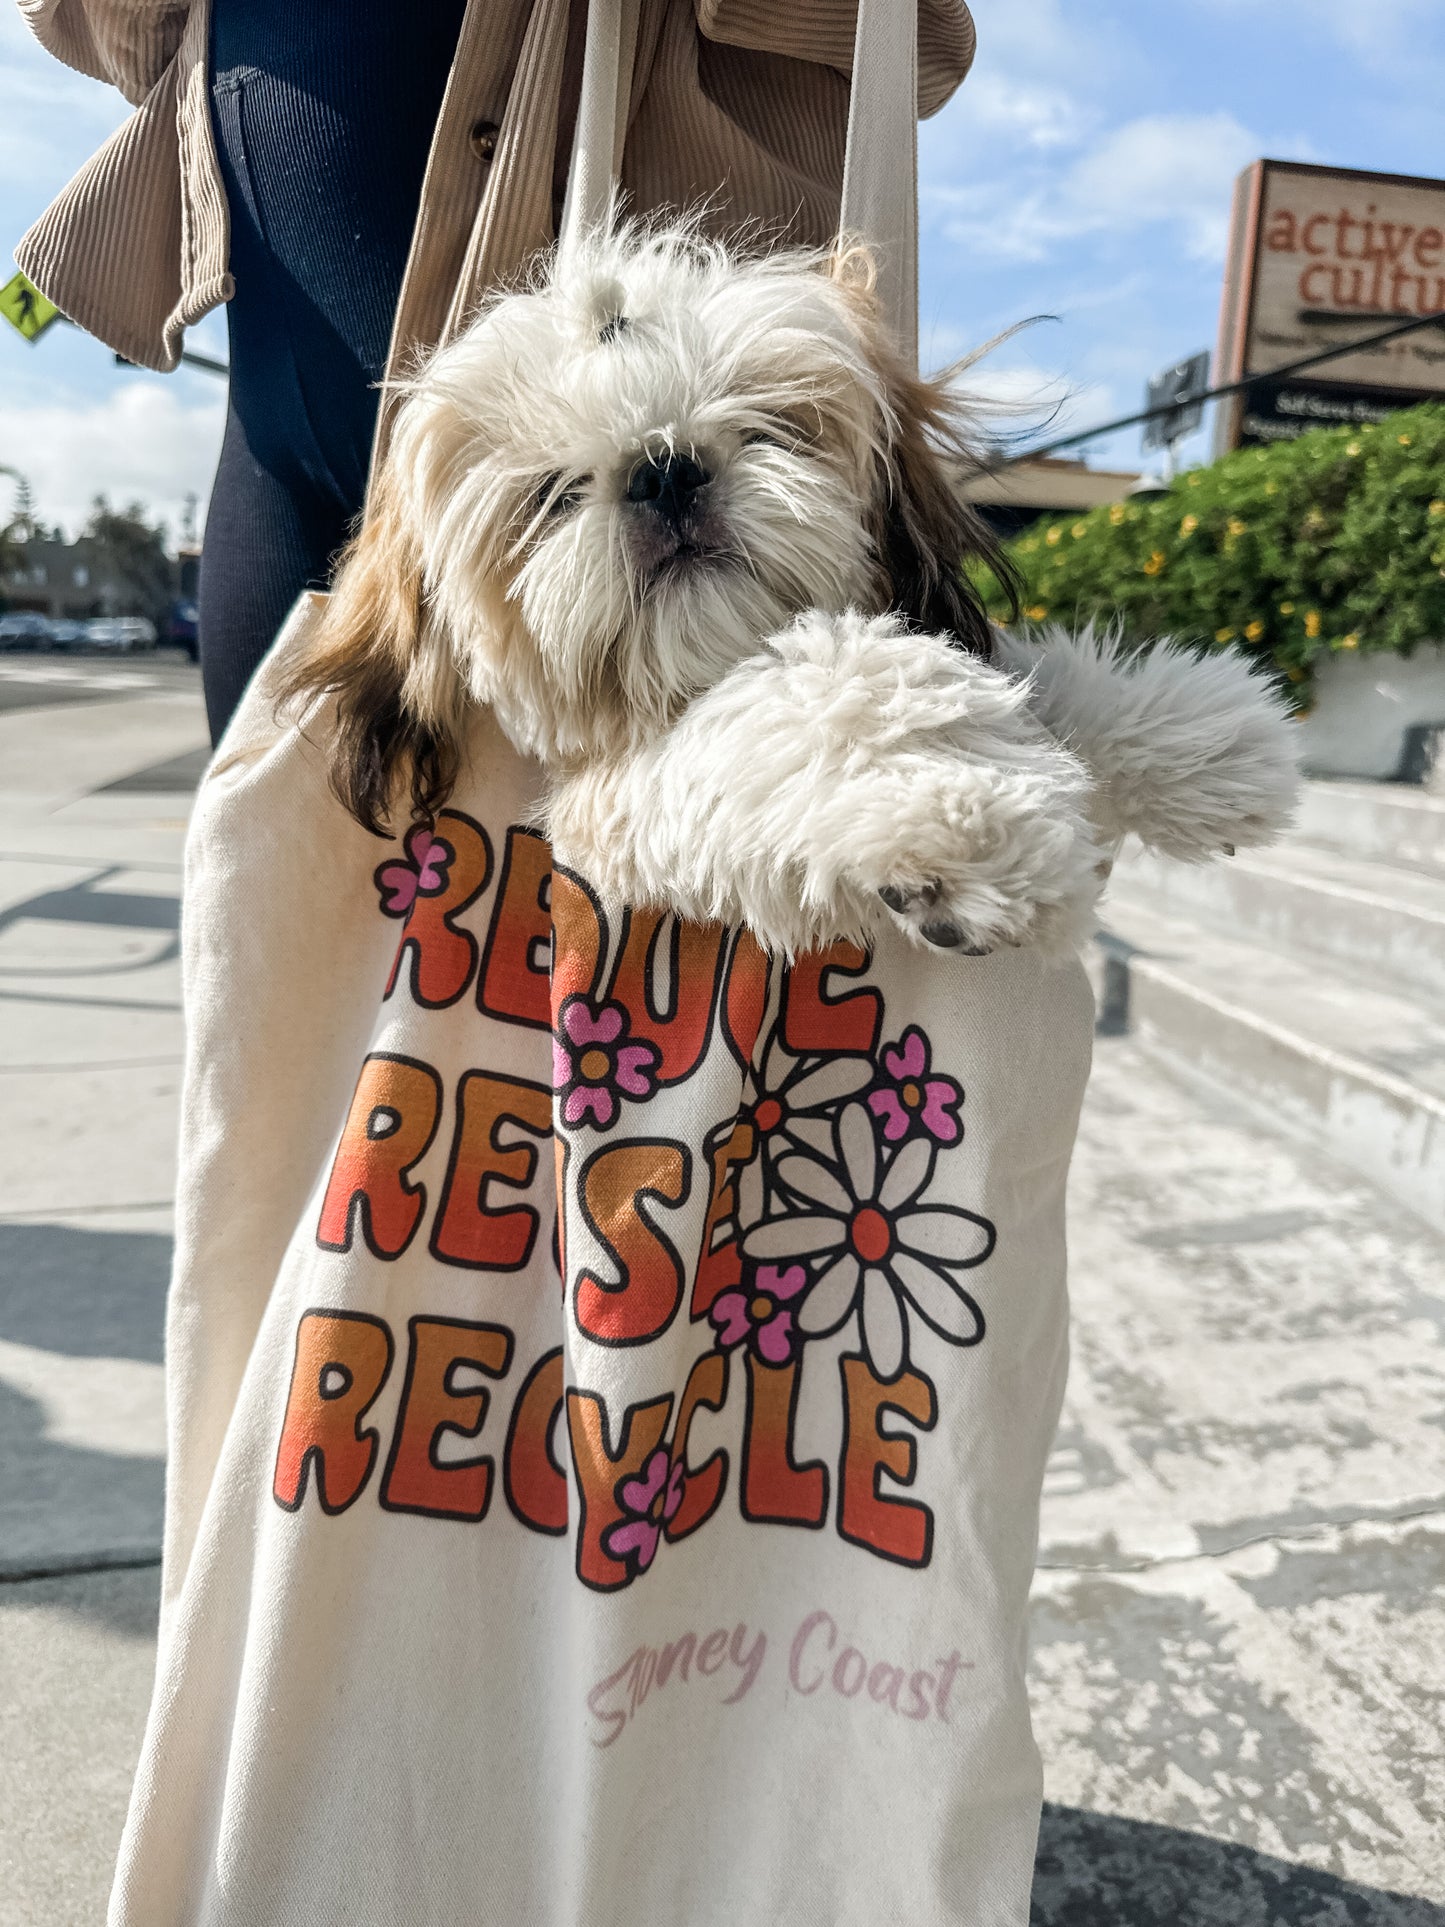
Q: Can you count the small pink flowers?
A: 5